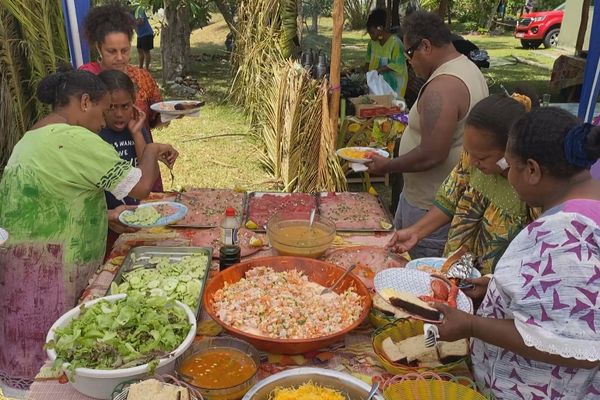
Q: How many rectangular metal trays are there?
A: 4